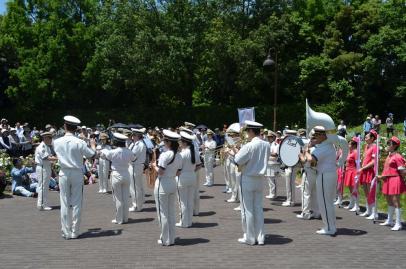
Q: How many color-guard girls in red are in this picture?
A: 4